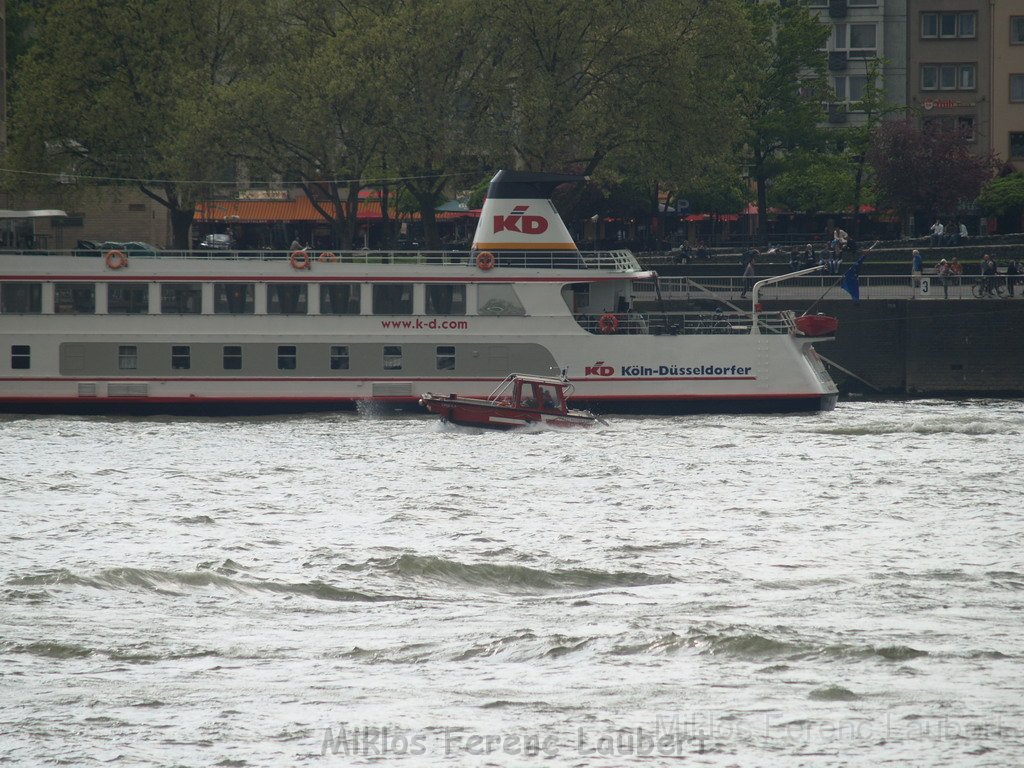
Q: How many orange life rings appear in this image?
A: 5